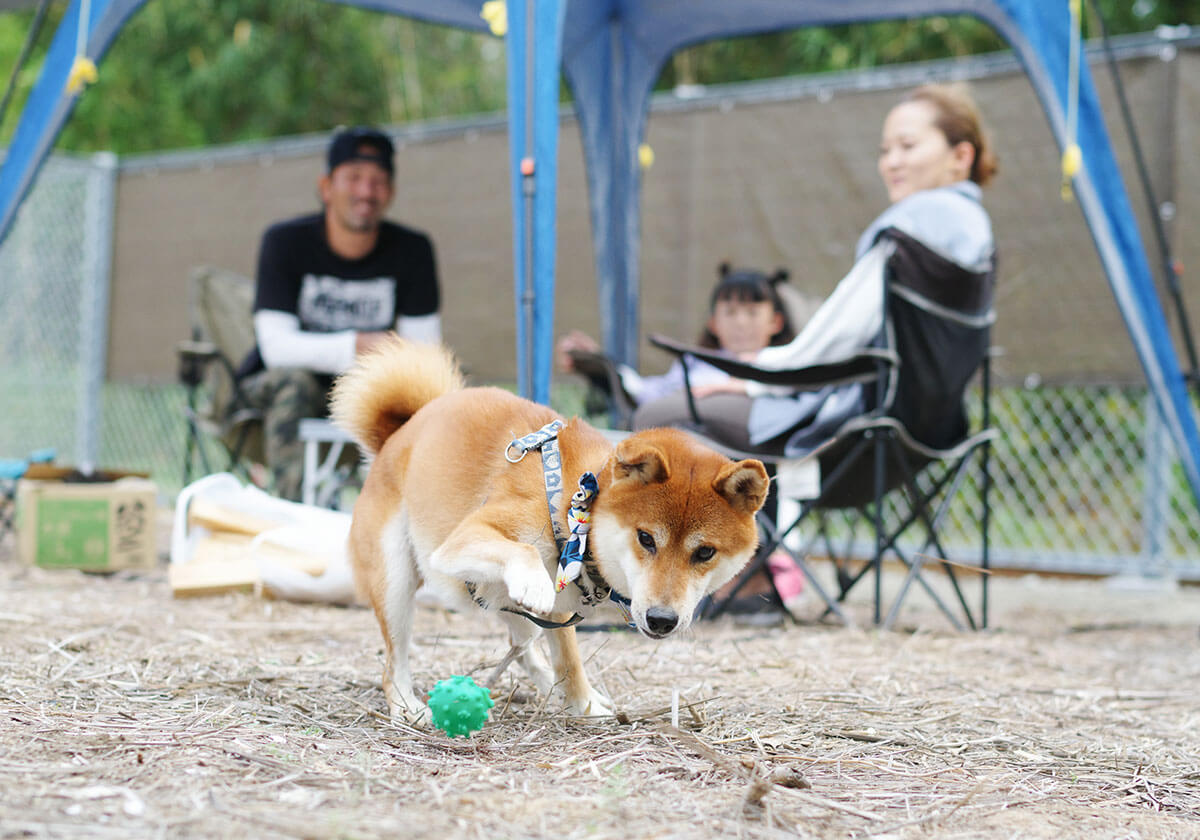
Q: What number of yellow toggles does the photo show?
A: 4